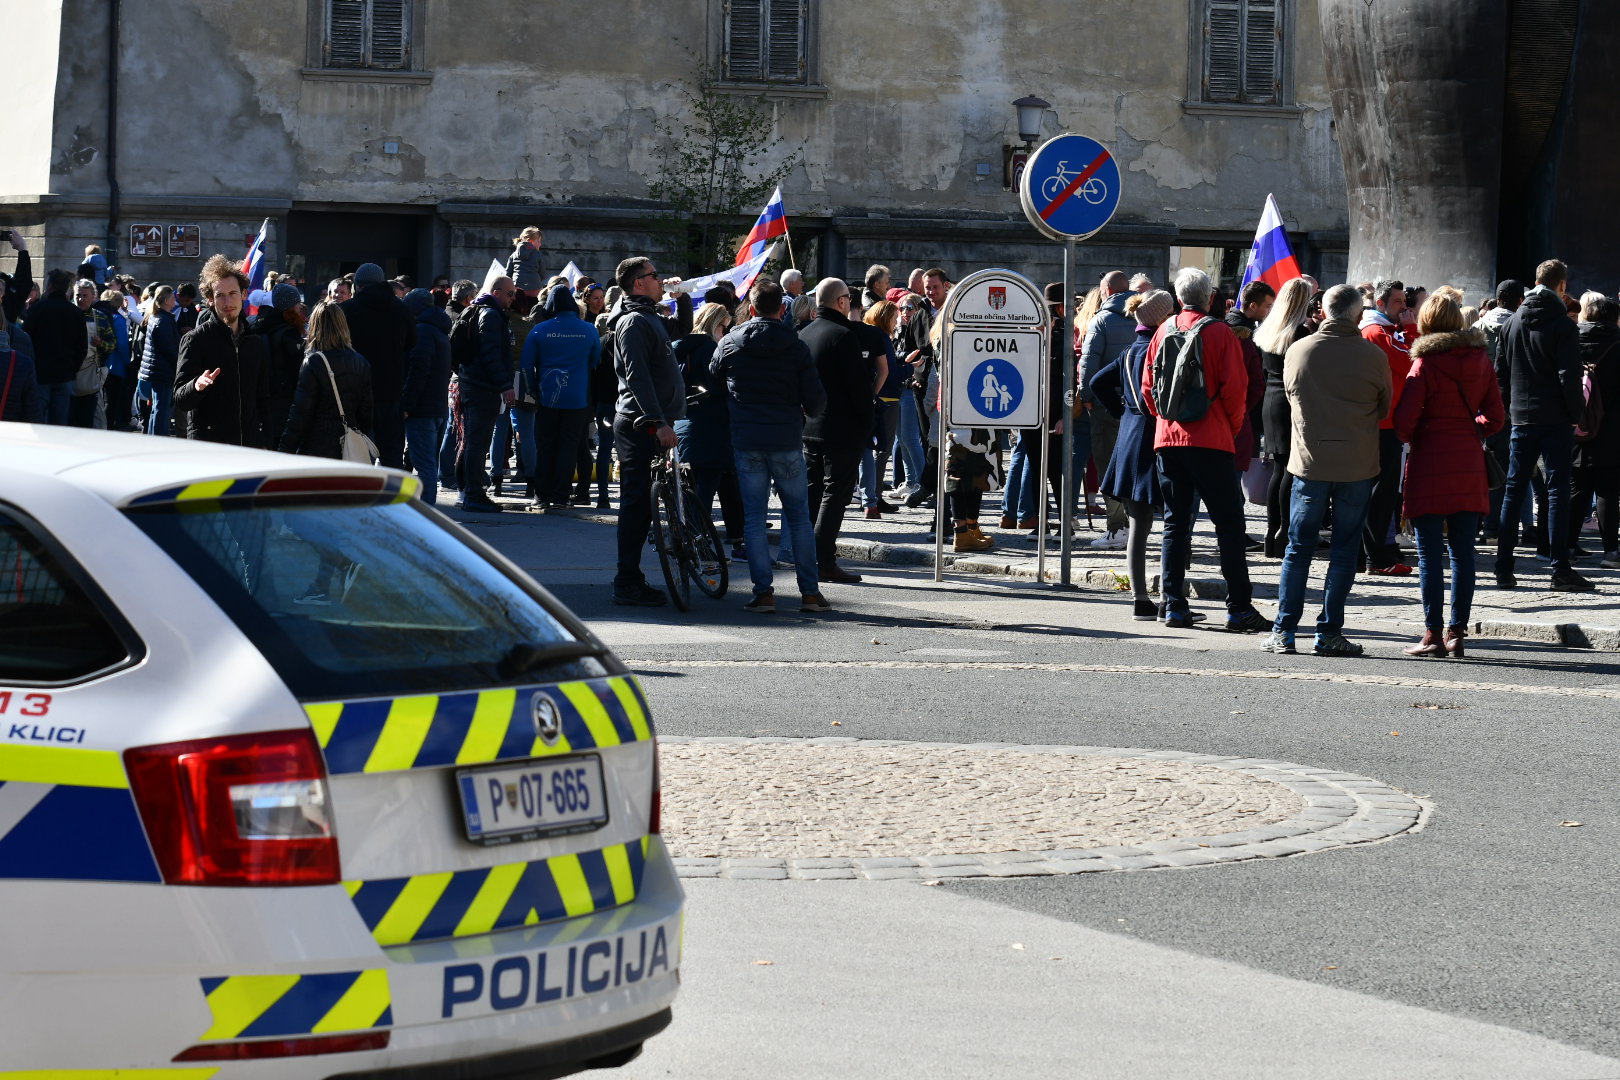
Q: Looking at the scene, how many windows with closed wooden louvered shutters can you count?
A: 3